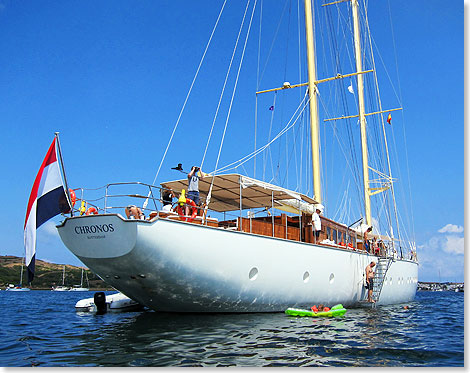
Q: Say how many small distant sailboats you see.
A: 3